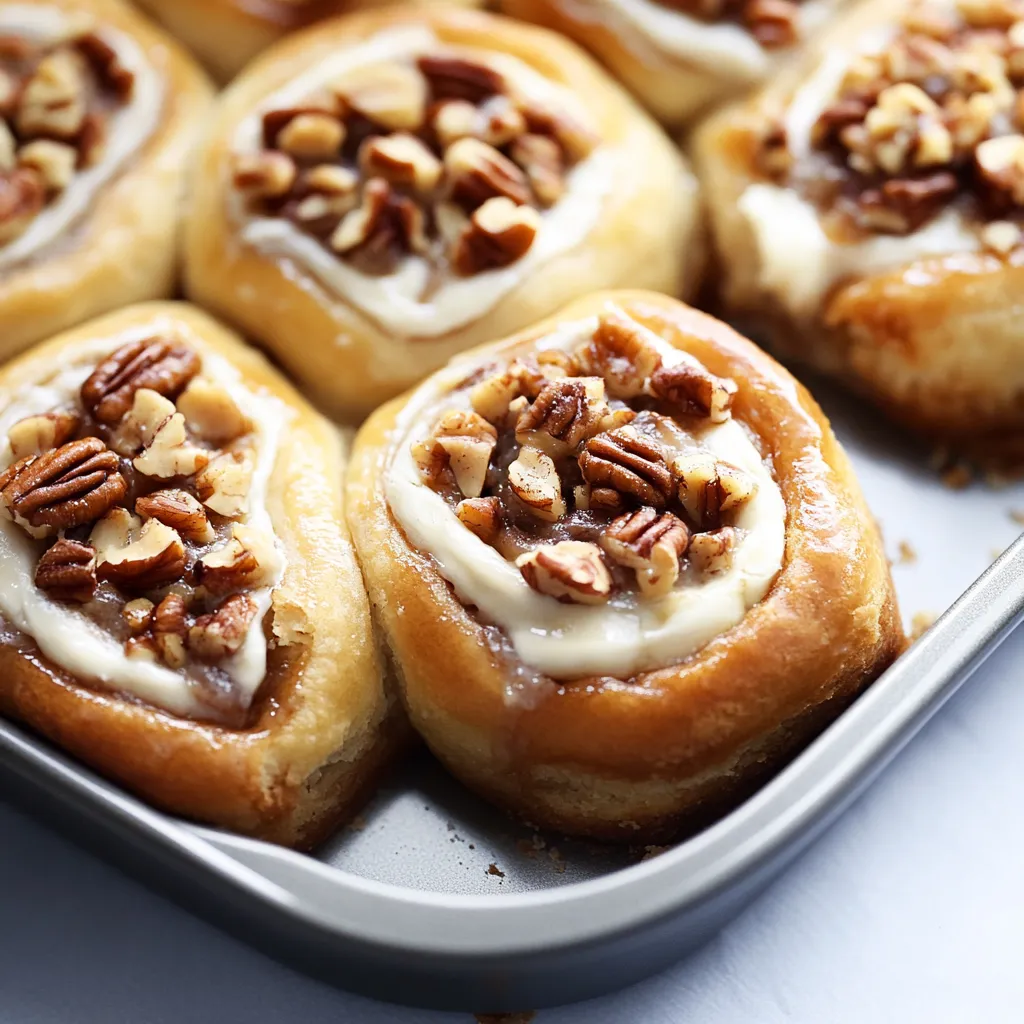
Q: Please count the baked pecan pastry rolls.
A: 7